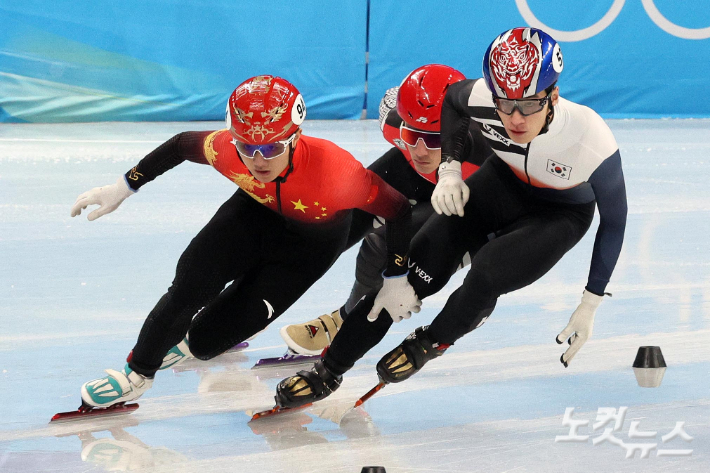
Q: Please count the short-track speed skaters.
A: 3